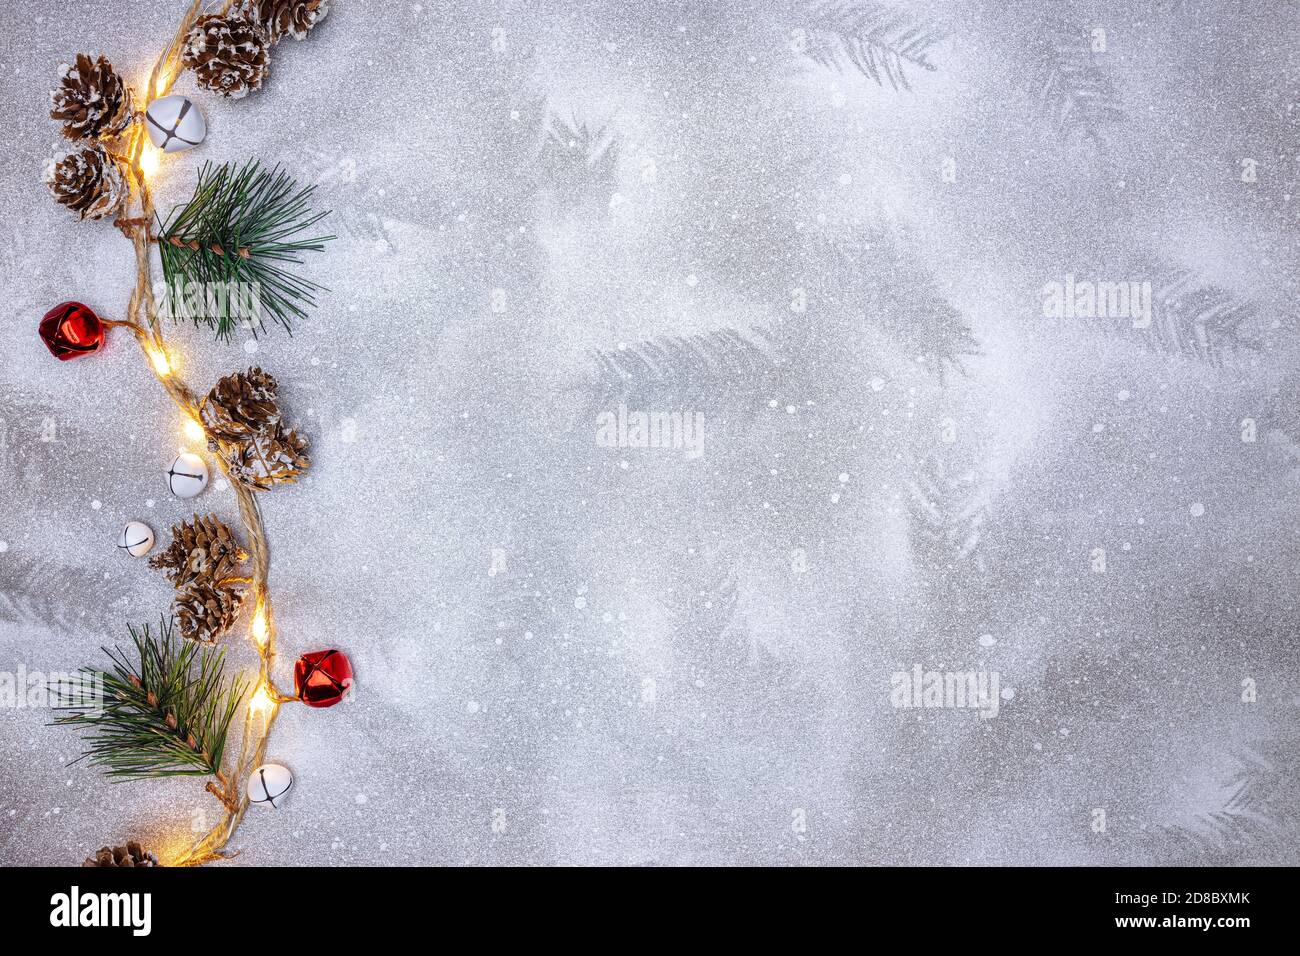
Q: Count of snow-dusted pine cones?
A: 9